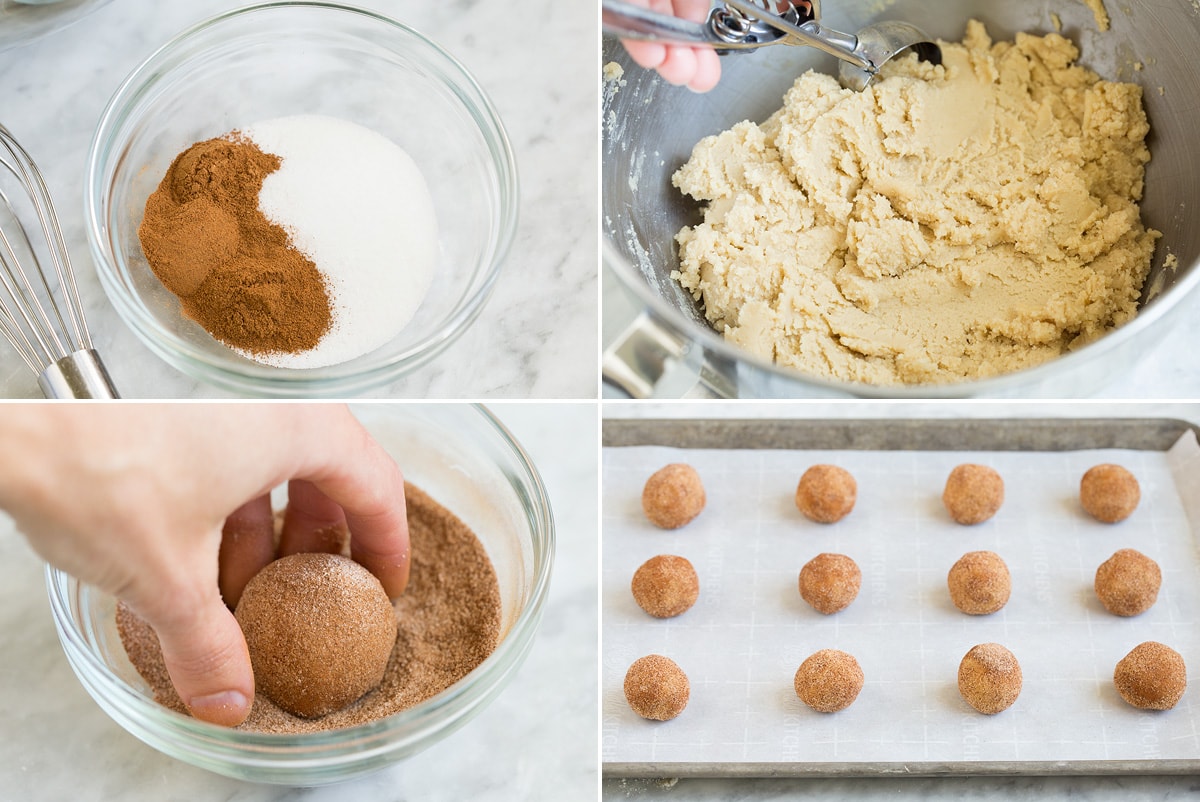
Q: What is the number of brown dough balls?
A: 13